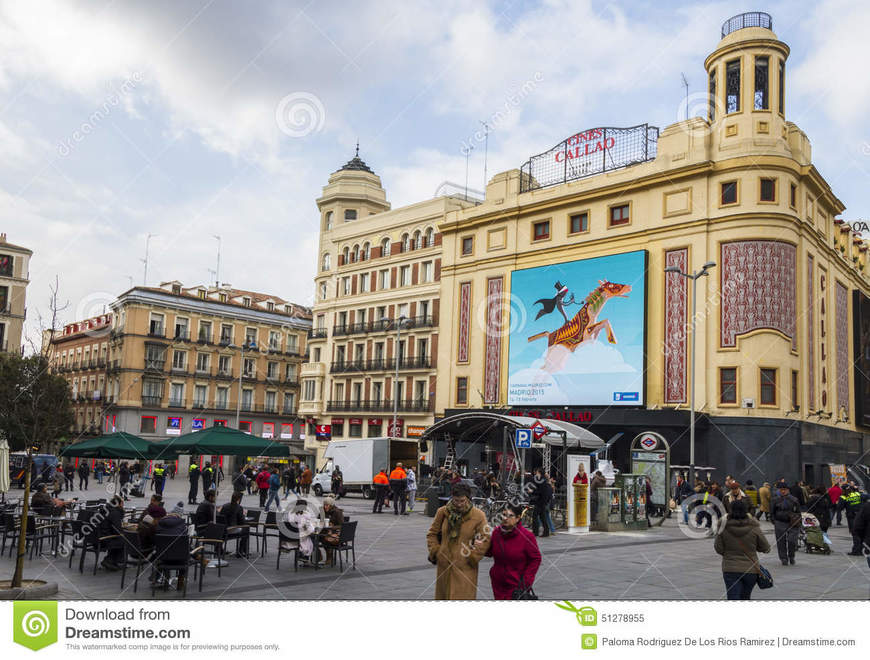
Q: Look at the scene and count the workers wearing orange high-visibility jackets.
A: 2